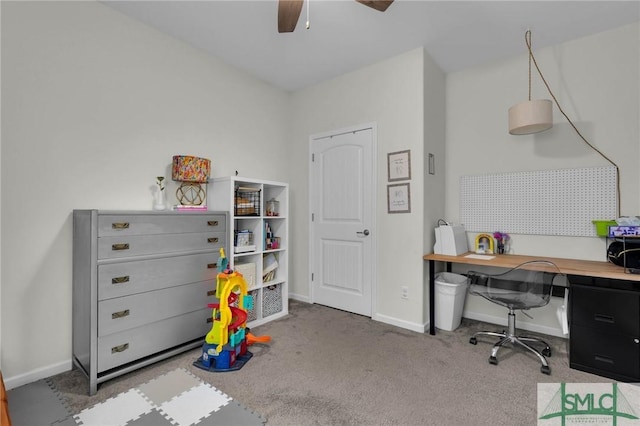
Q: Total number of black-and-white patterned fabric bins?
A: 2